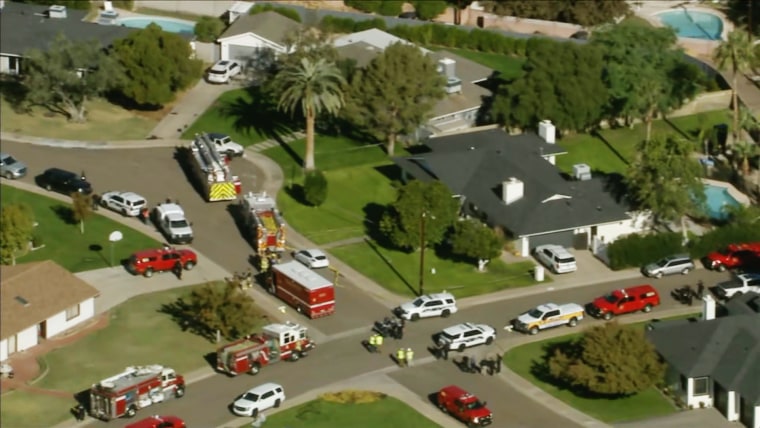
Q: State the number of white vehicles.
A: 11